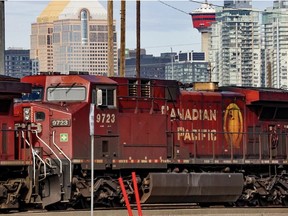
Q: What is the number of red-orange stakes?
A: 2